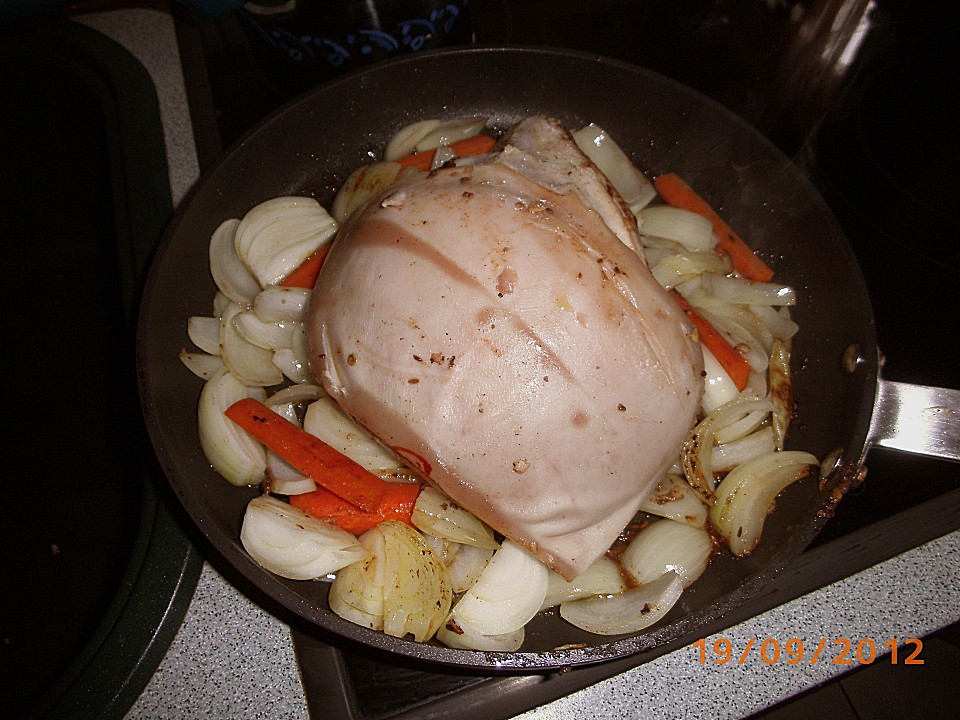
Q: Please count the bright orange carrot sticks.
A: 6